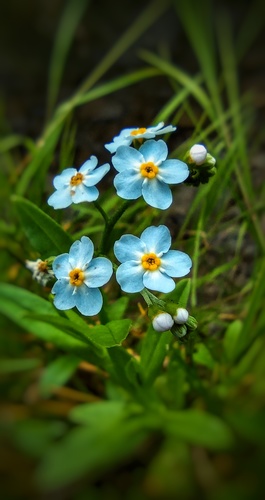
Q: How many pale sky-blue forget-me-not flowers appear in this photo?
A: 5